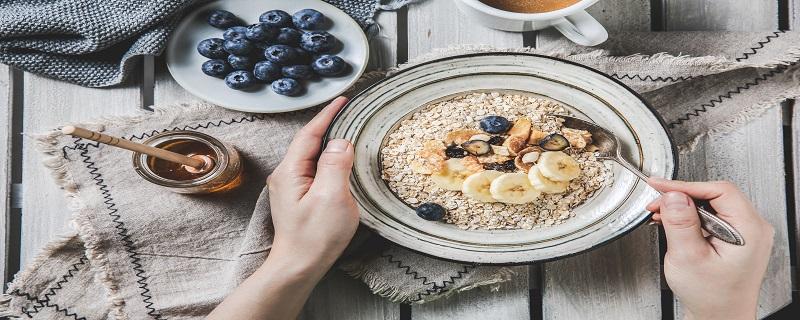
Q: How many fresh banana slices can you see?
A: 5